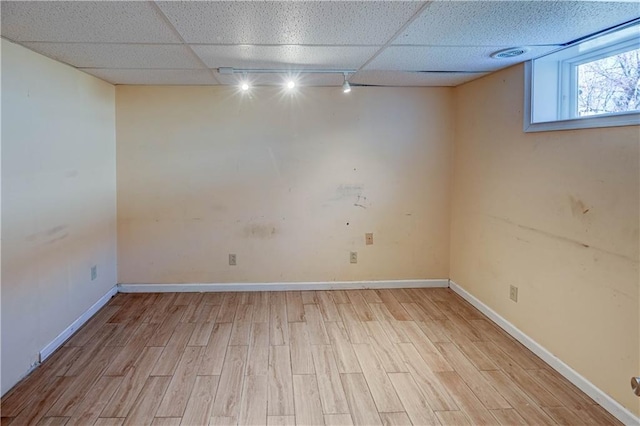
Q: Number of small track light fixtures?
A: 3